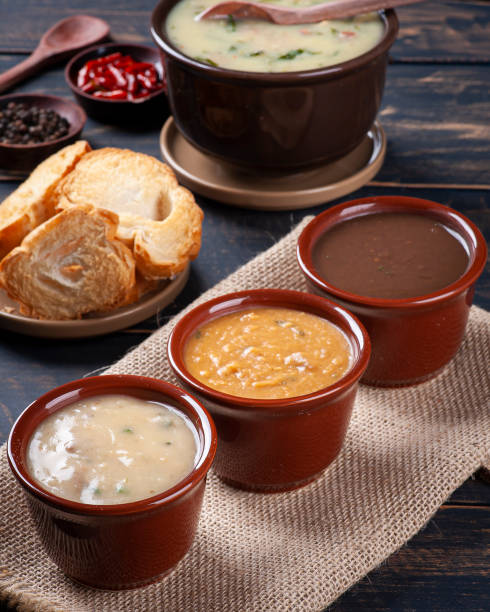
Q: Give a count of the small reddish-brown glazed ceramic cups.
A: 3